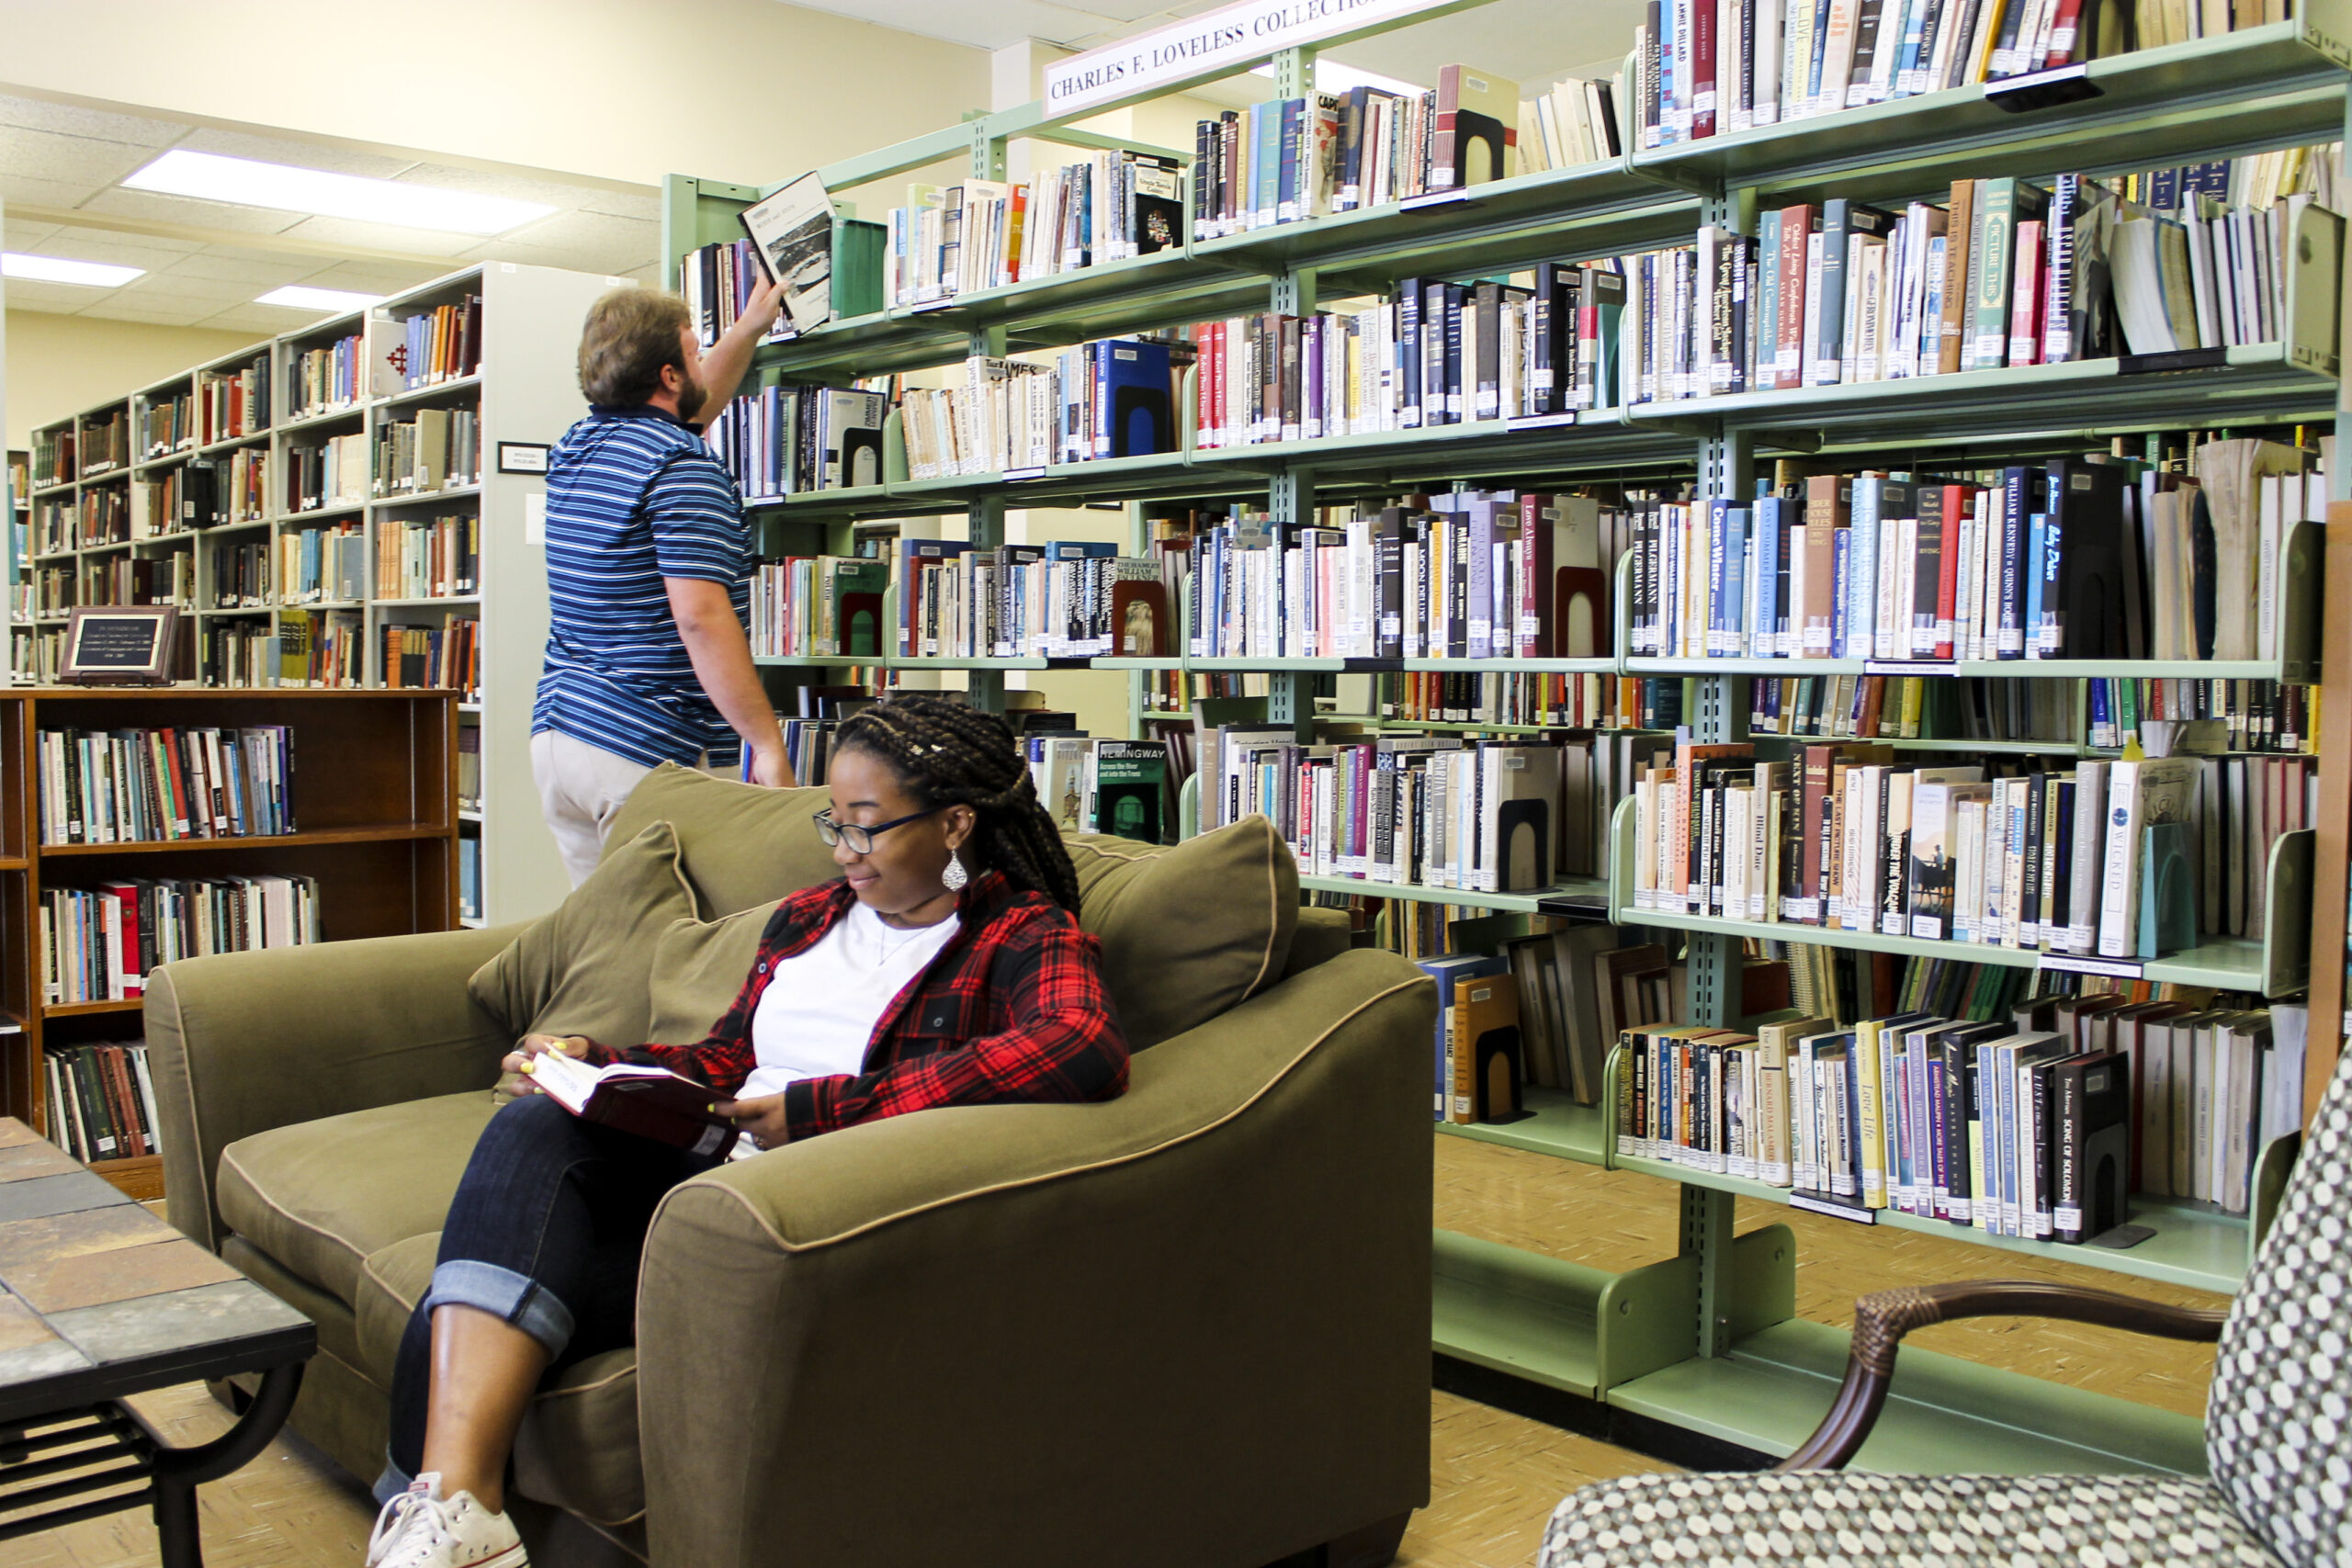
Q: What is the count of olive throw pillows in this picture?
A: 2